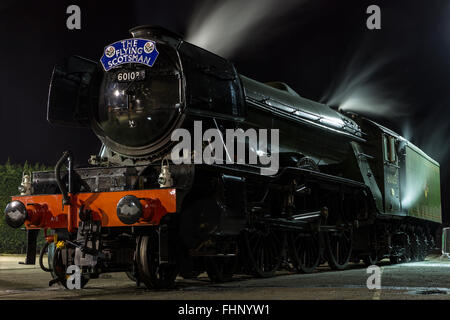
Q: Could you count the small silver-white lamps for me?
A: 2